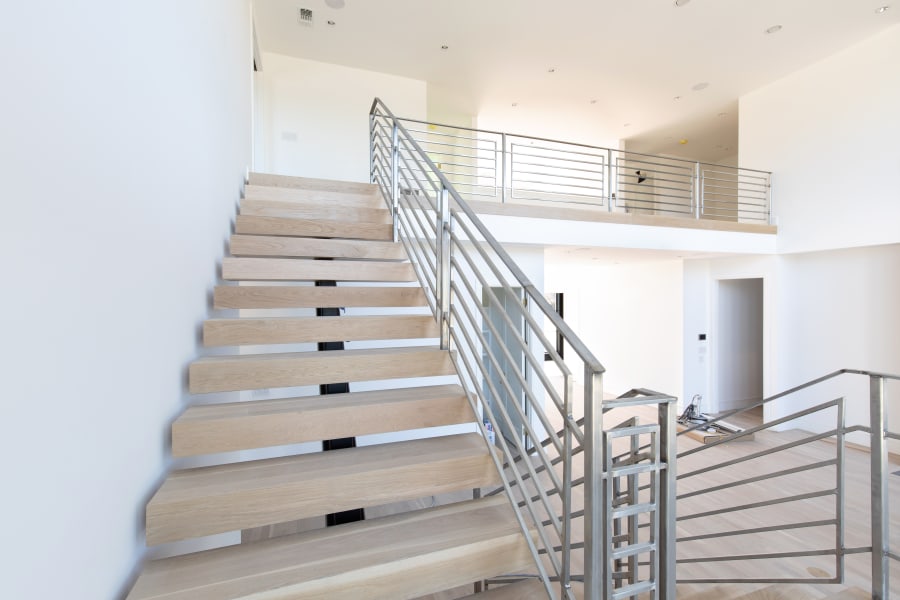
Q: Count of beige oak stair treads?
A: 12